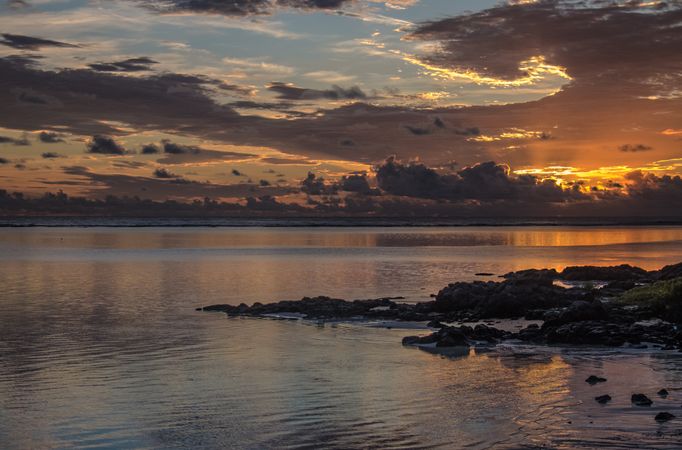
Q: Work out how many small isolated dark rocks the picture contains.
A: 5